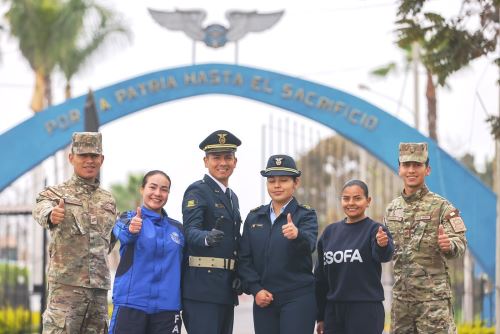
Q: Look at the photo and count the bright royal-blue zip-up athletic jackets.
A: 1